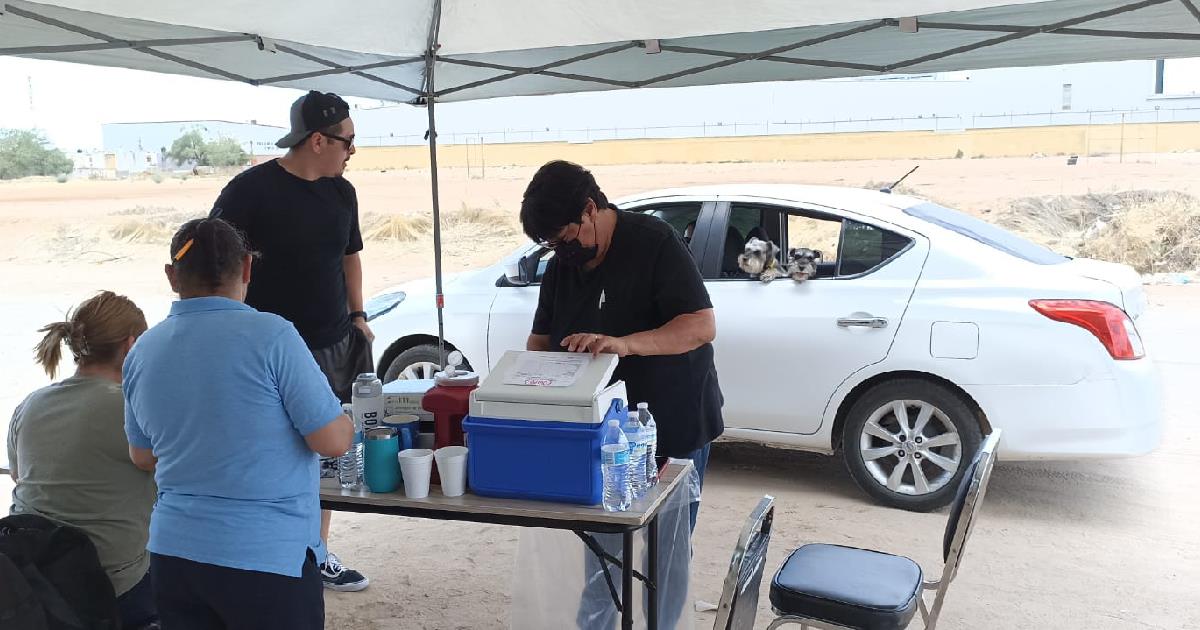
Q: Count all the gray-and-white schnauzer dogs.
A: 2